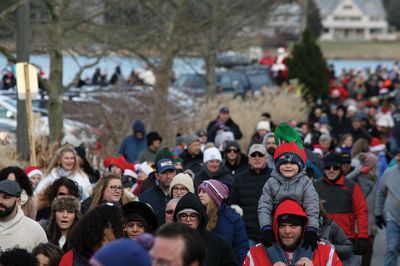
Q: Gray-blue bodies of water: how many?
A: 1